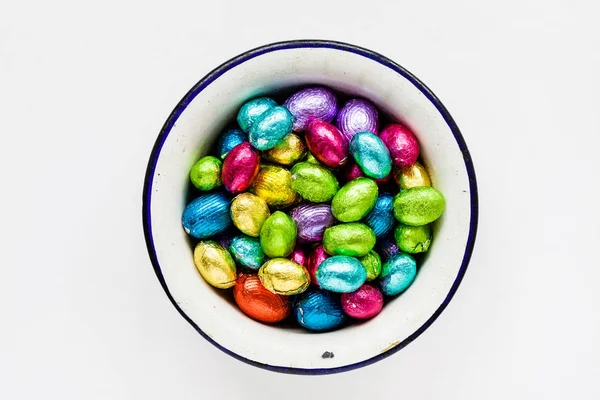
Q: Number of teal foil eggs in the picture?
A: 6